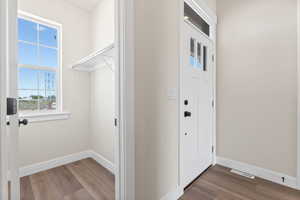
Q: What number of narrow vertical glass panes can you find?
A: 3